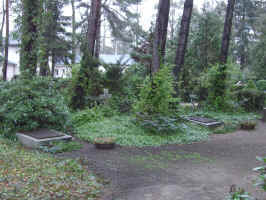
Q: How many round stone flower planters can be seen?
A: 2